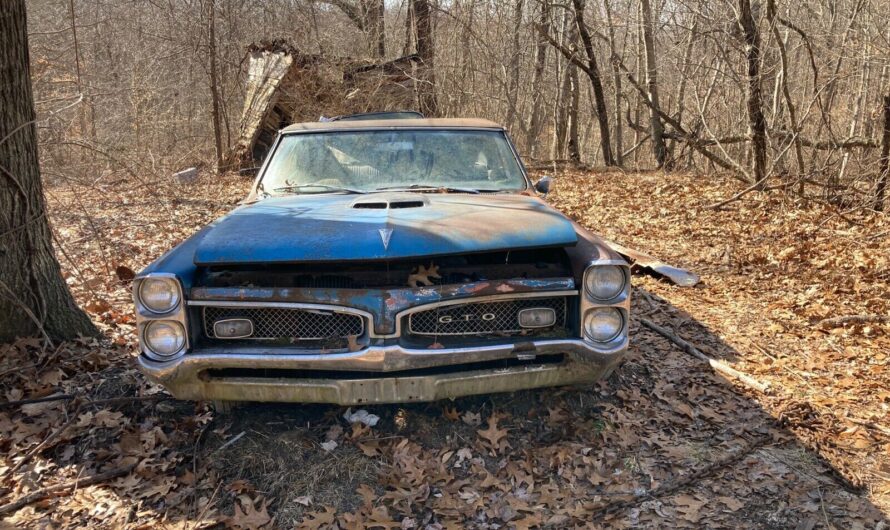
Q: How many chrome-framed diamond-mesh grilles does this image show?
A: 2